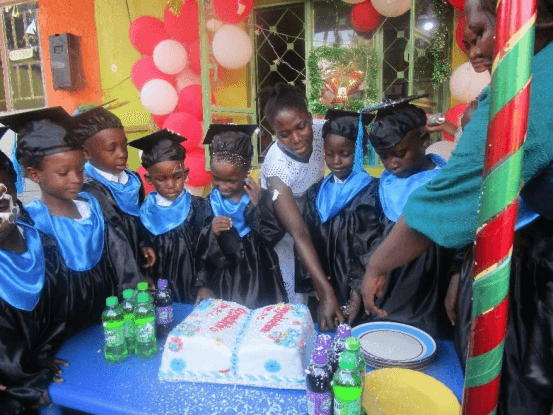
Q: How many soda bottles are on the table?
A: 10